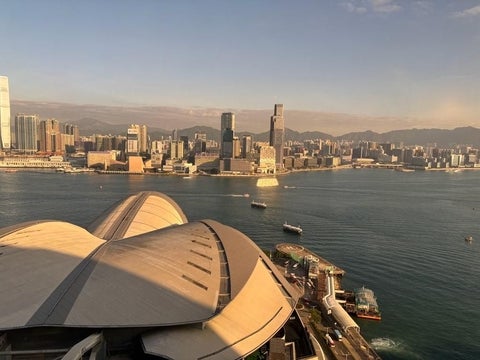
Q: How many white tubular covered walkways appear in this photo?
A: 1